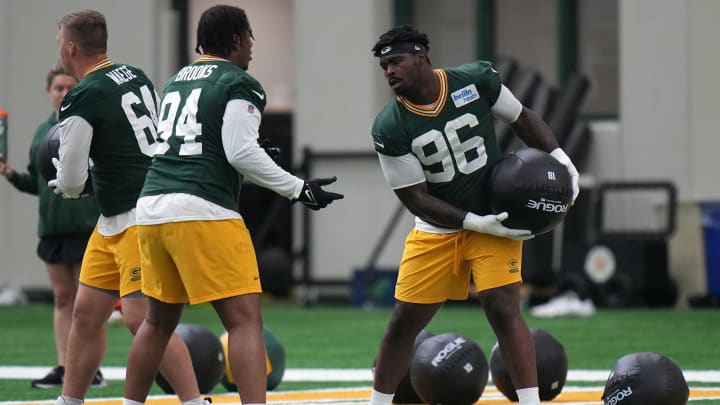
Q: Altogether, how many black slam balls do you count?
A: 7